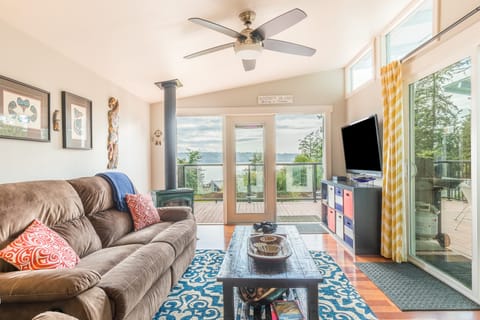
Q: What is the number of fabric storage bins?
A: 6